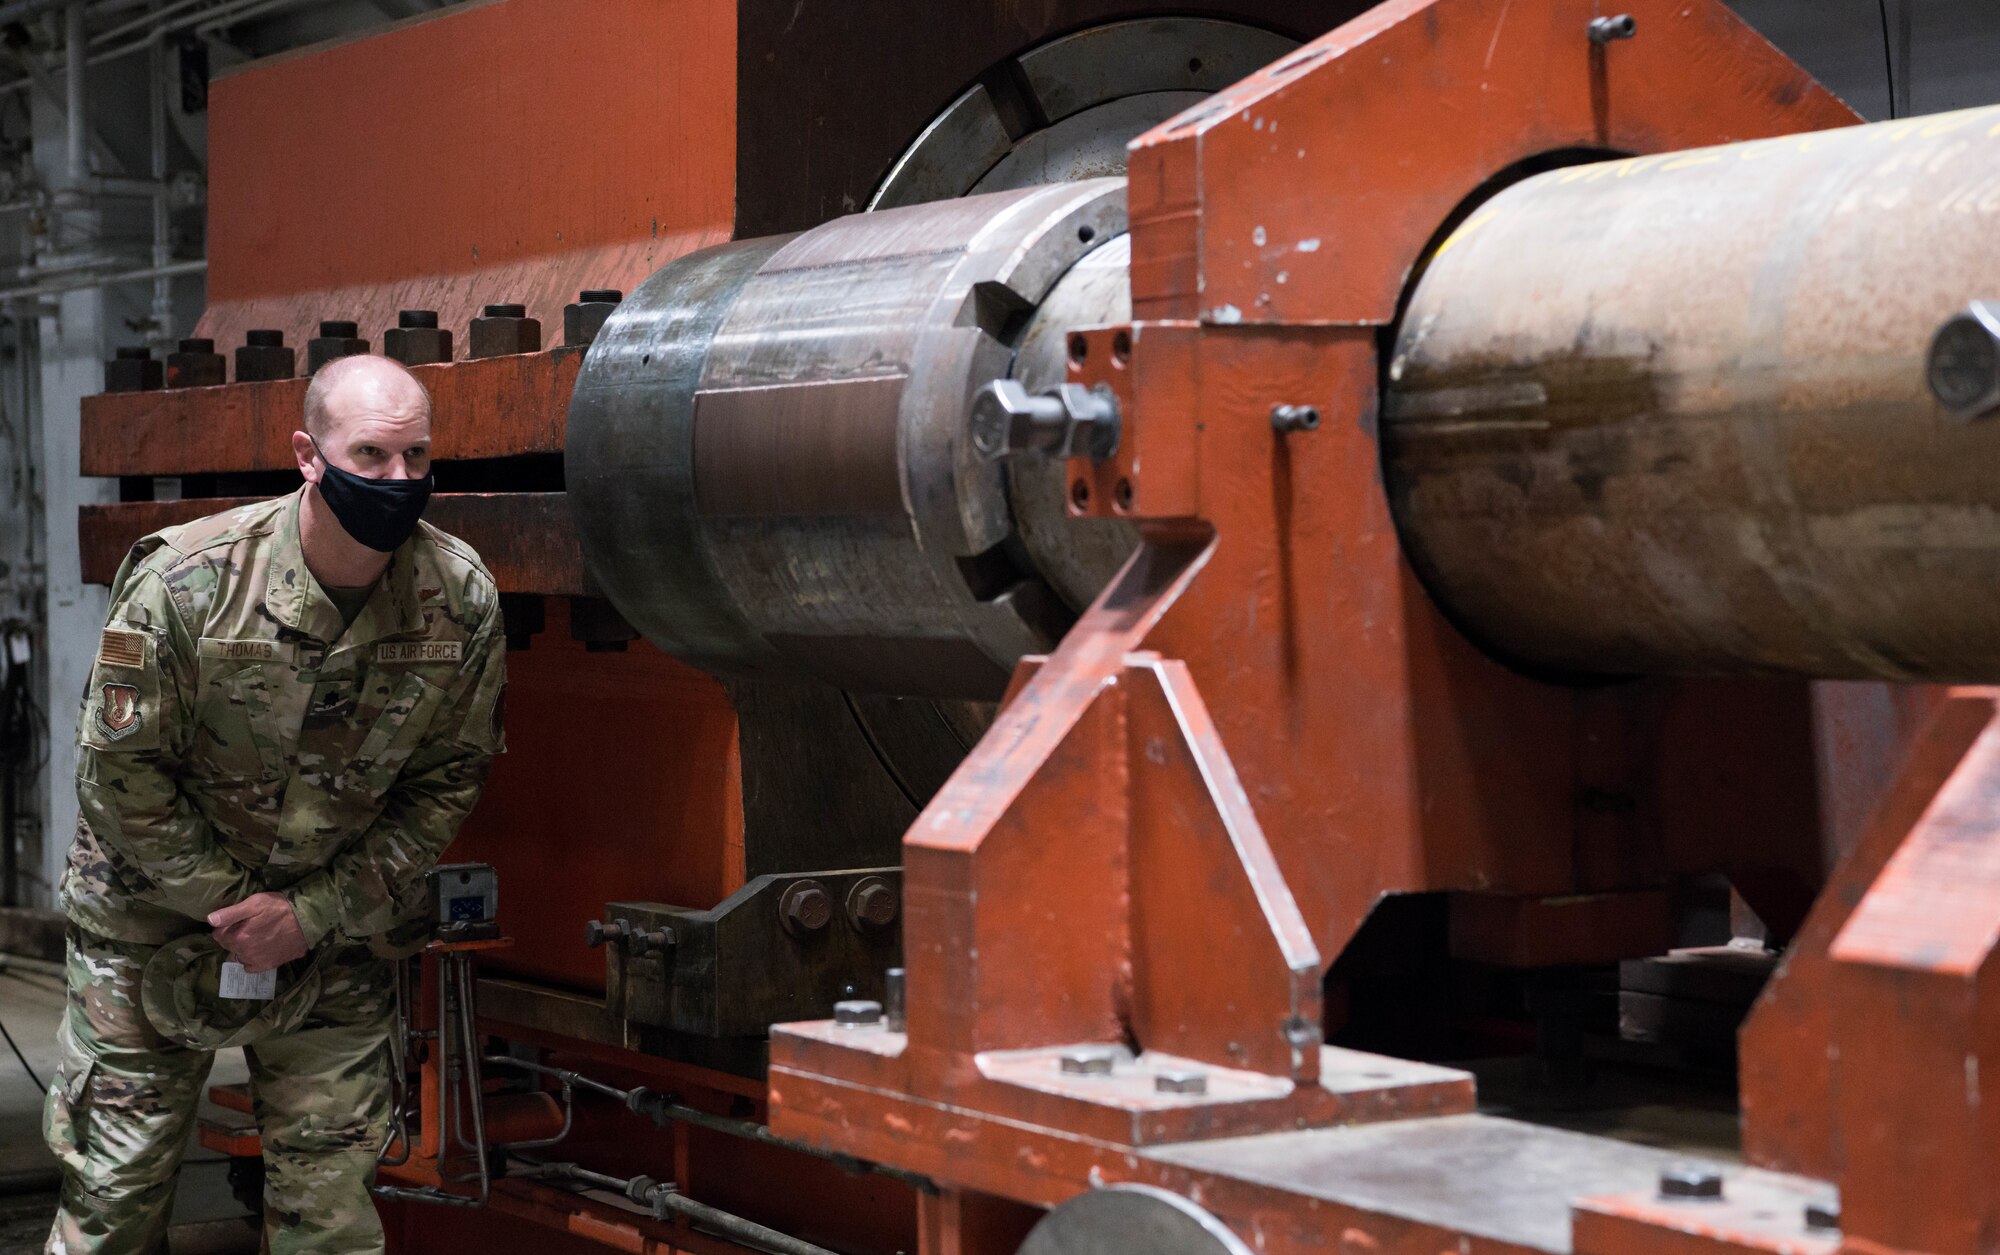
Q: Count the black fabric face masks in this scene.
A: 1